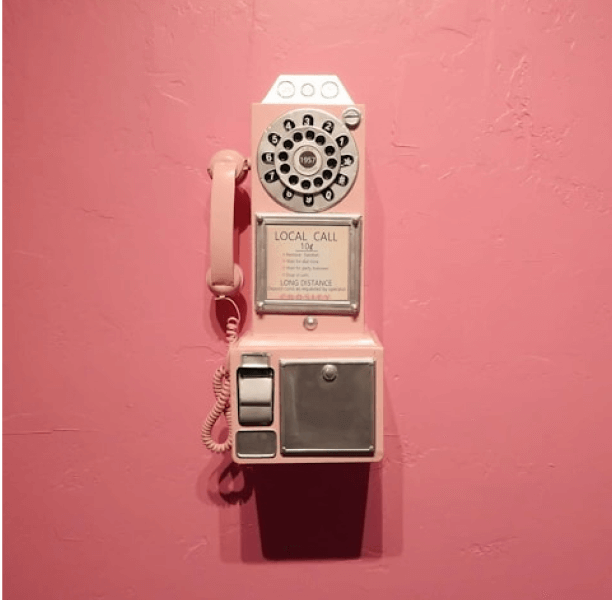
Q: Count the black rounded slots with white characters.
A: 12